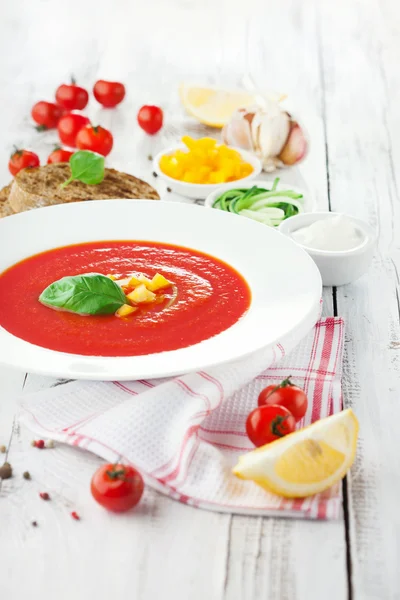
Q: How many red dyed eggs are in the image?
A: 0